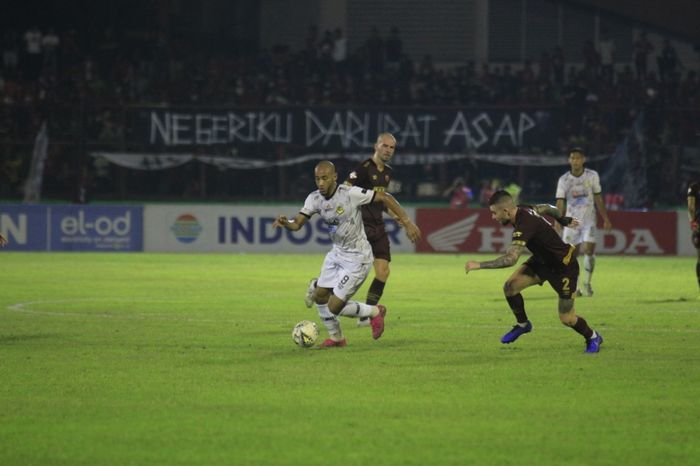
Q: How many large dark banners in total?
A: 1